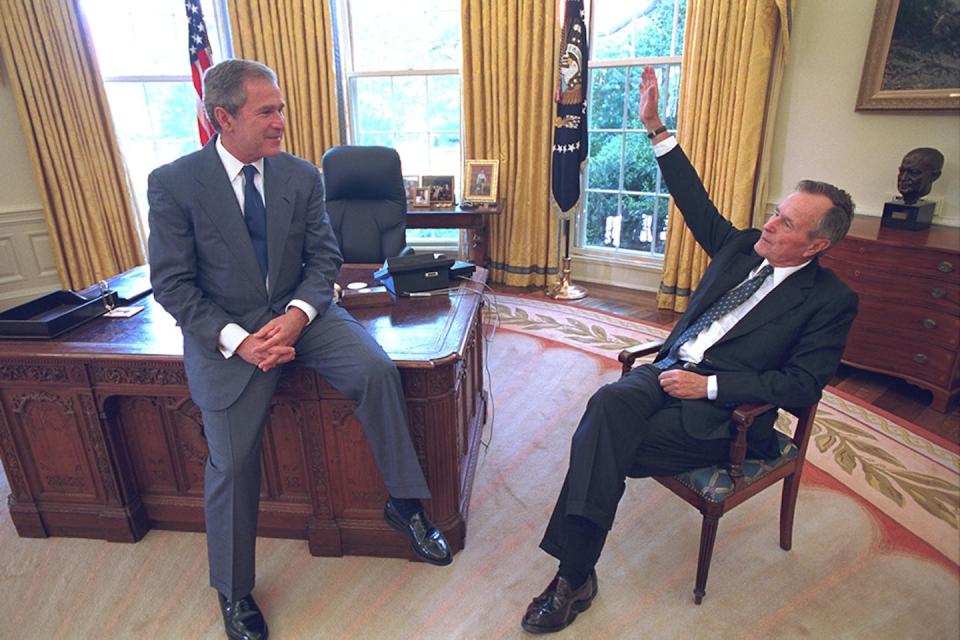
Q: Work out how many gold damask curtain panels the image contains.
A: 4